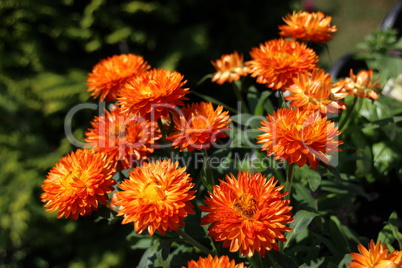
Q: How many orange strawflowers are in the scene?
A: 15